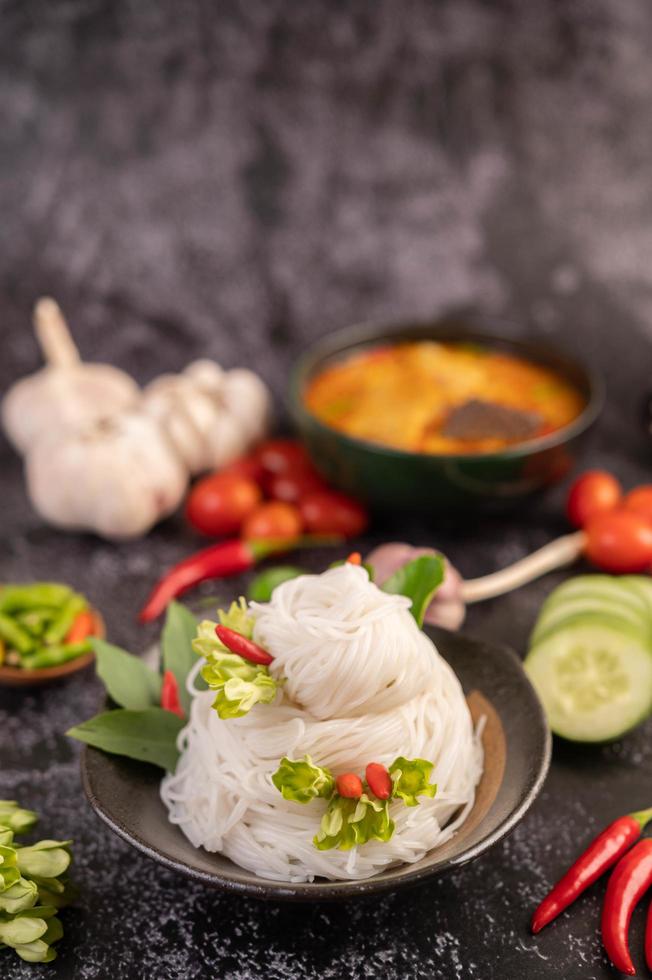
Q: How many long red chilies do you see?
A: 4